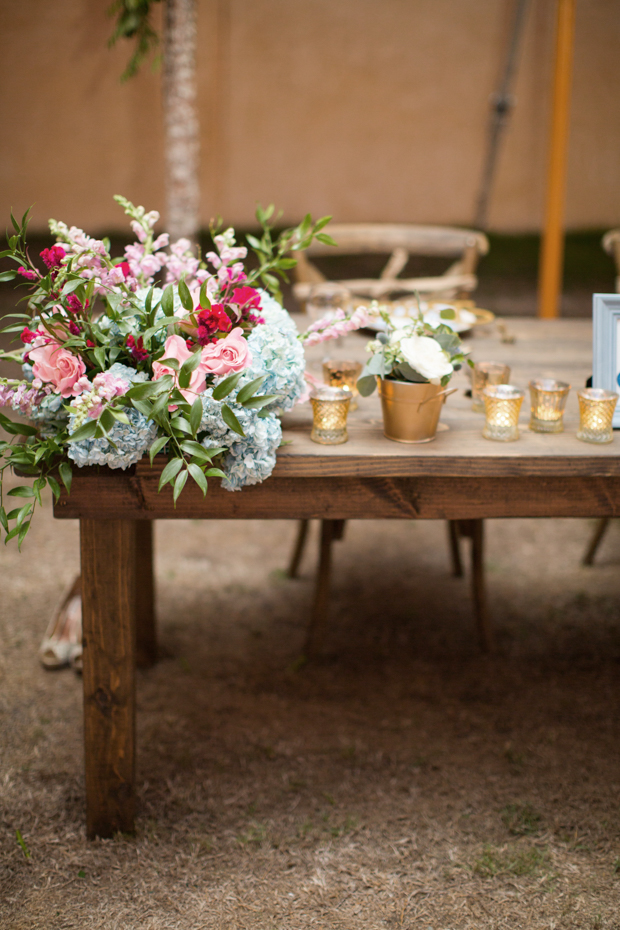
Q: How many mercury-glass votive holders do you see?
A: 6